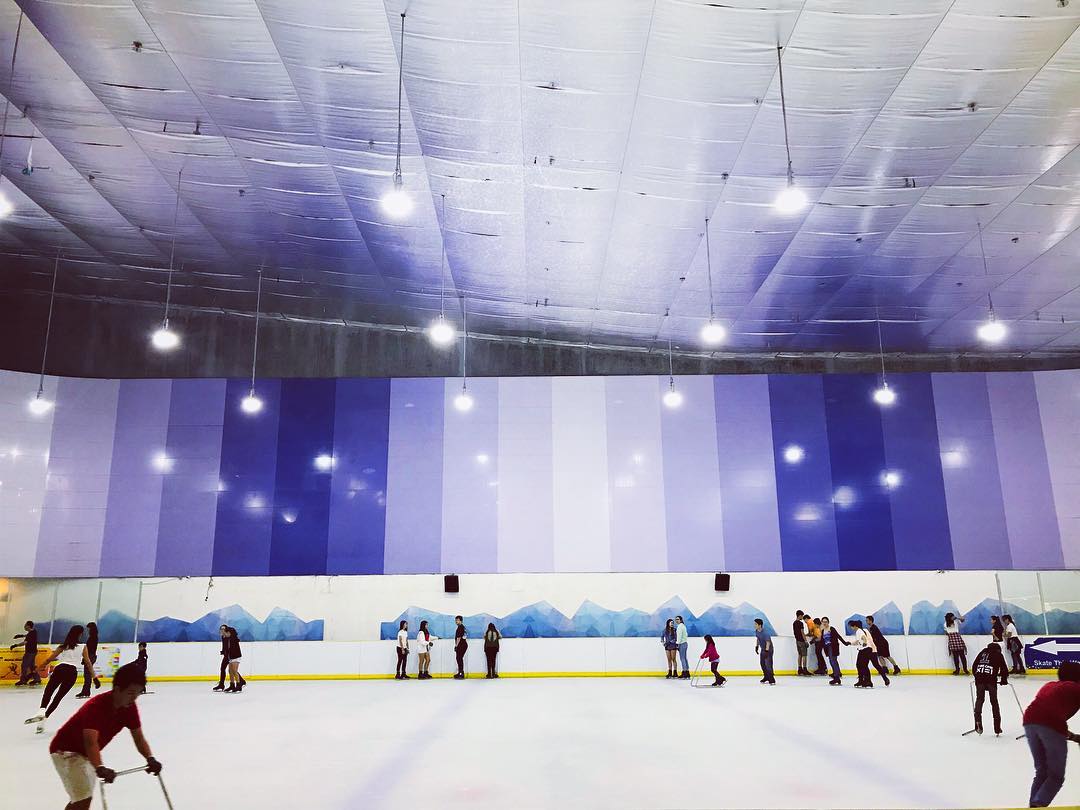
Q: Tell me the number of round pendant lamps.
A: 12